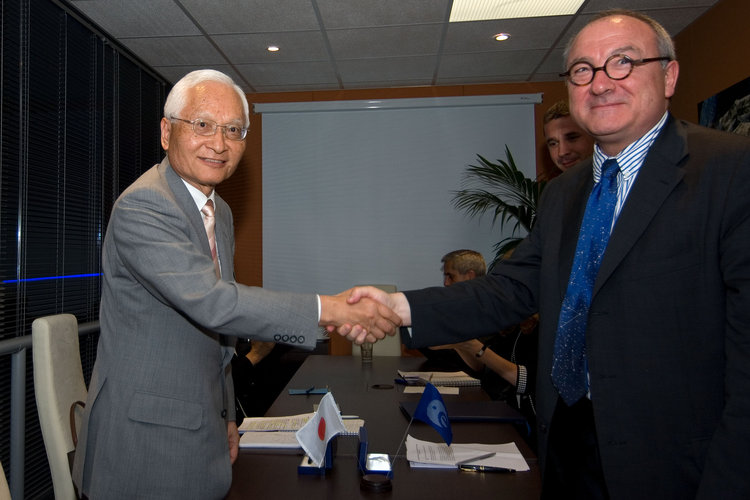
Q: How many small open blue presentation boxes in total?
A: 2